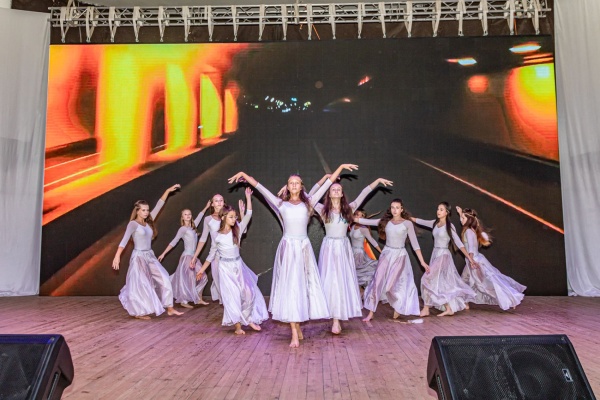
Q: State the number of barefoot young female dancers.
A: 10